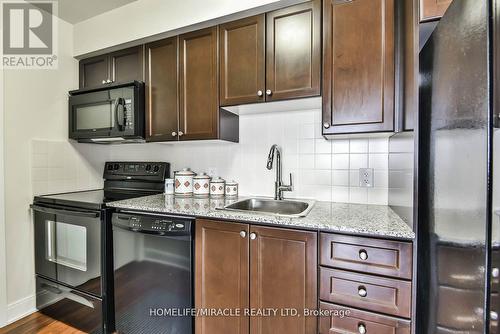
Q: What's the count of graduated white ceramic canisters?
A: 4